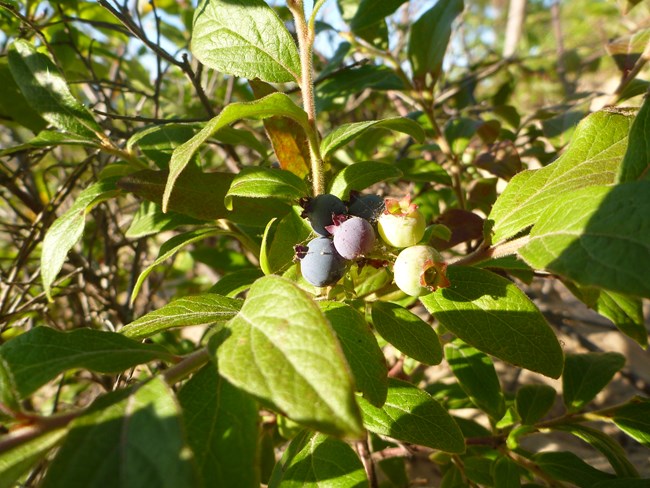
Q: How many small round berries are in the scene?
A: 6